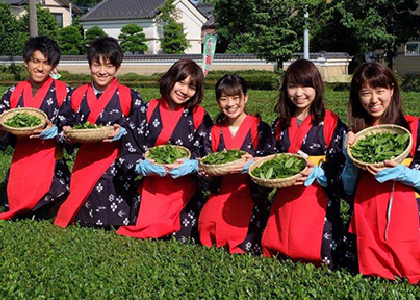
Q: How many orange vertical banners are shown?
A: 0